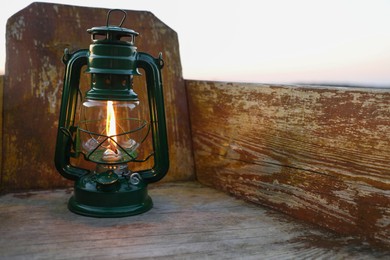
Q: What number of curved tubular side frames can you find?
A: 2